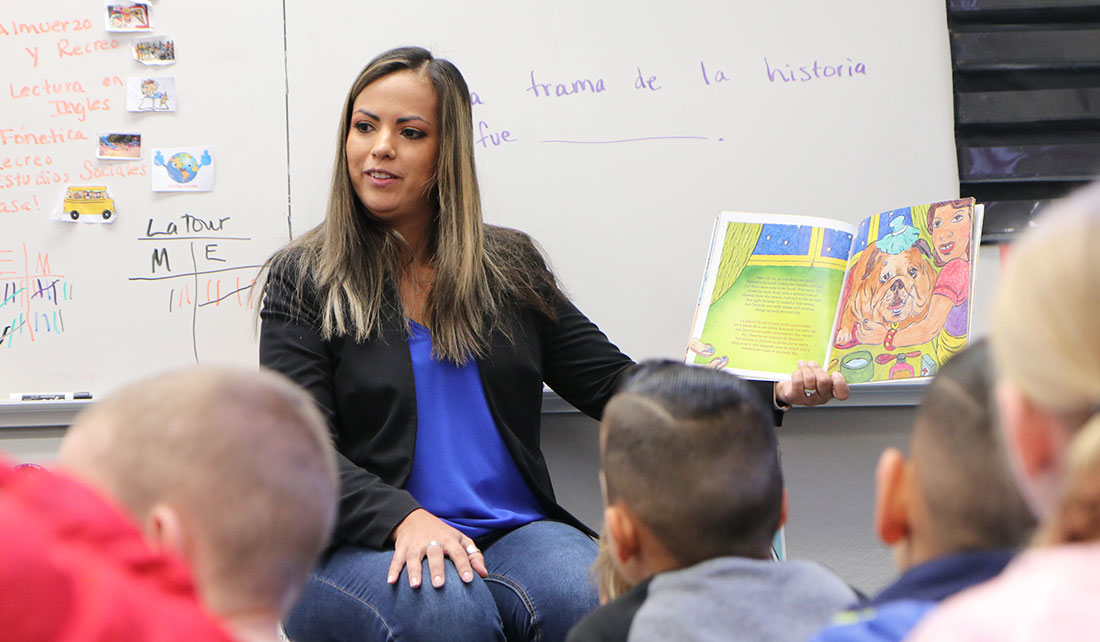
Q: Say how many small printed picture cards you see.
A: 6